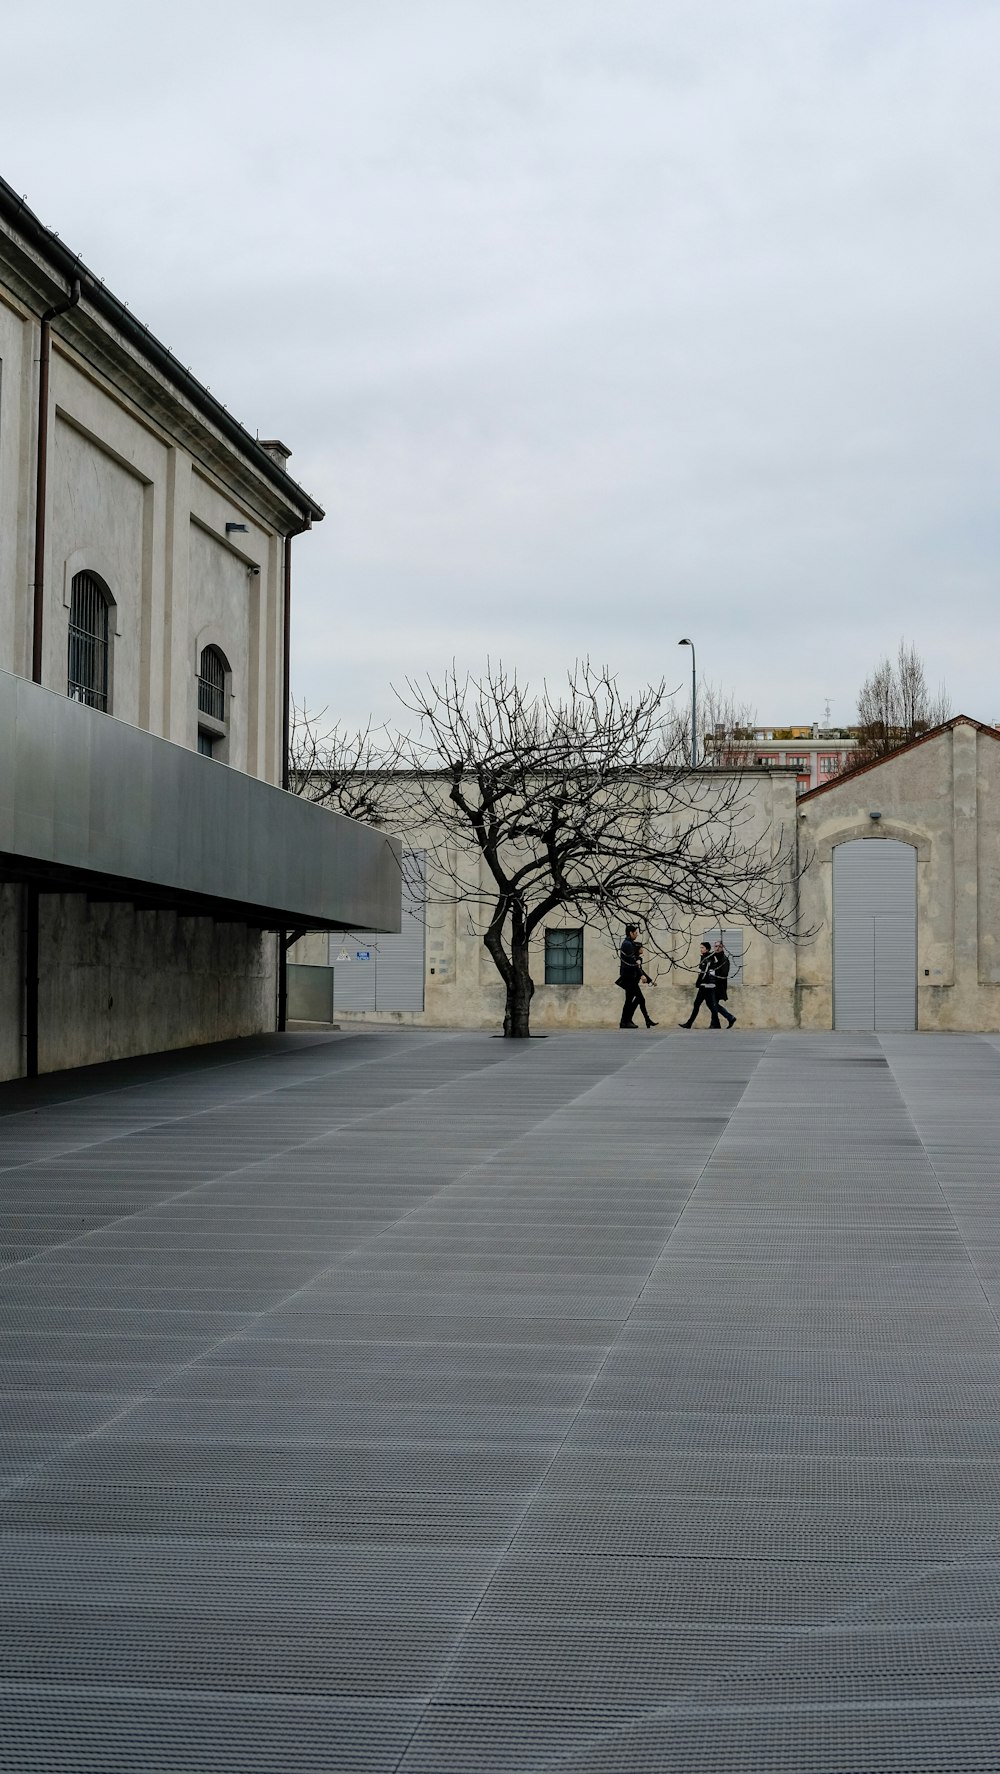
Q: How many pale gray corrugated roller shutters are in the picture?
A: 3